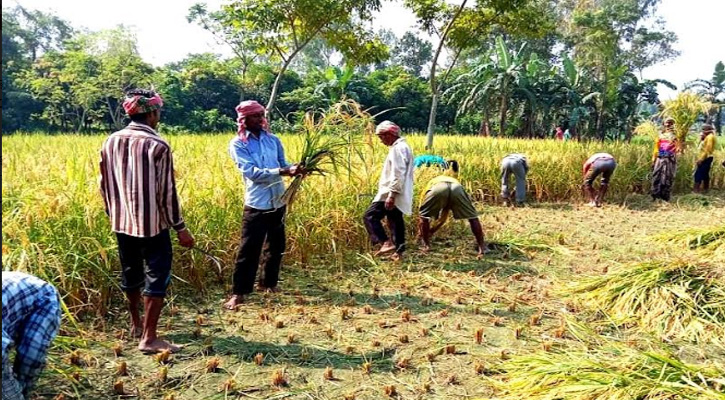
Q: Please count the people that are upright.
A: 5